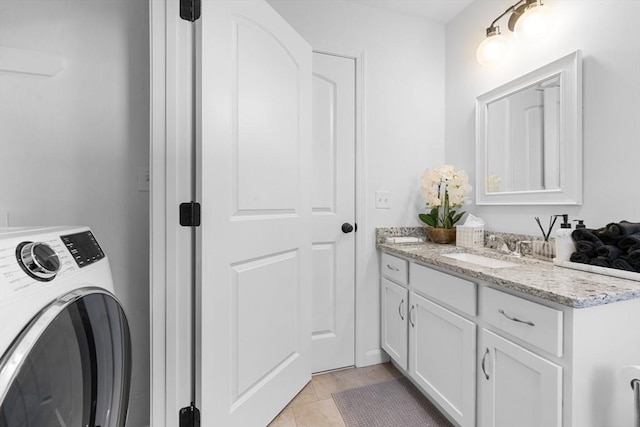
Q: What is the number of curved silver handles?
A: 5